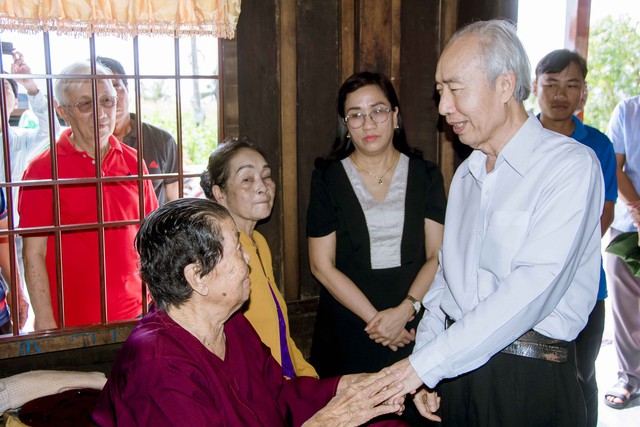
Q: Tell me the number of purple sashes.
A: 1